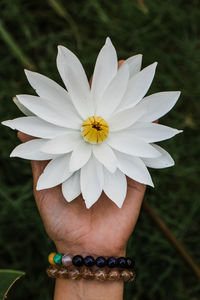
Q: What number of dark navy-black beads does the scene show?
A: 6